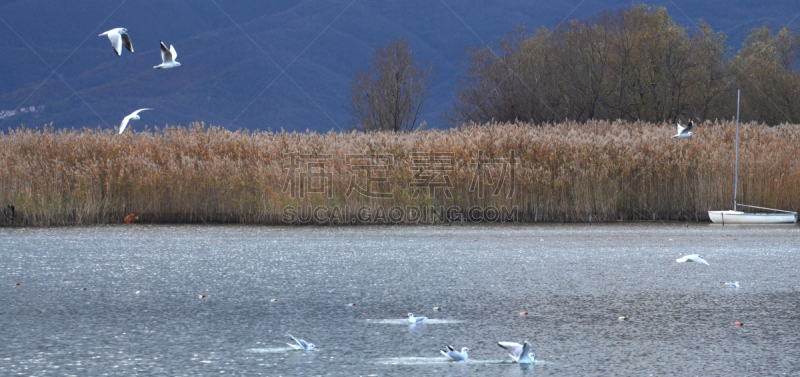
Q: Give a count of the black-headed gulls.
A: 10